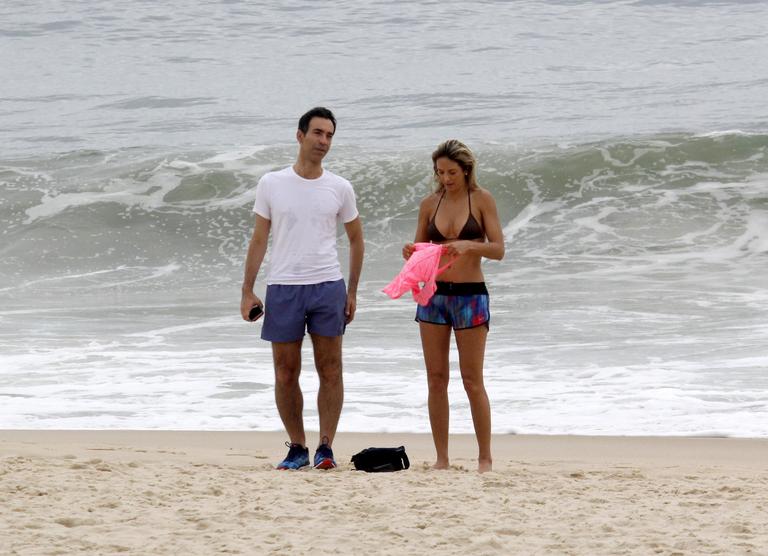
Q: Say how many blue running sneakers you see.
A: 2